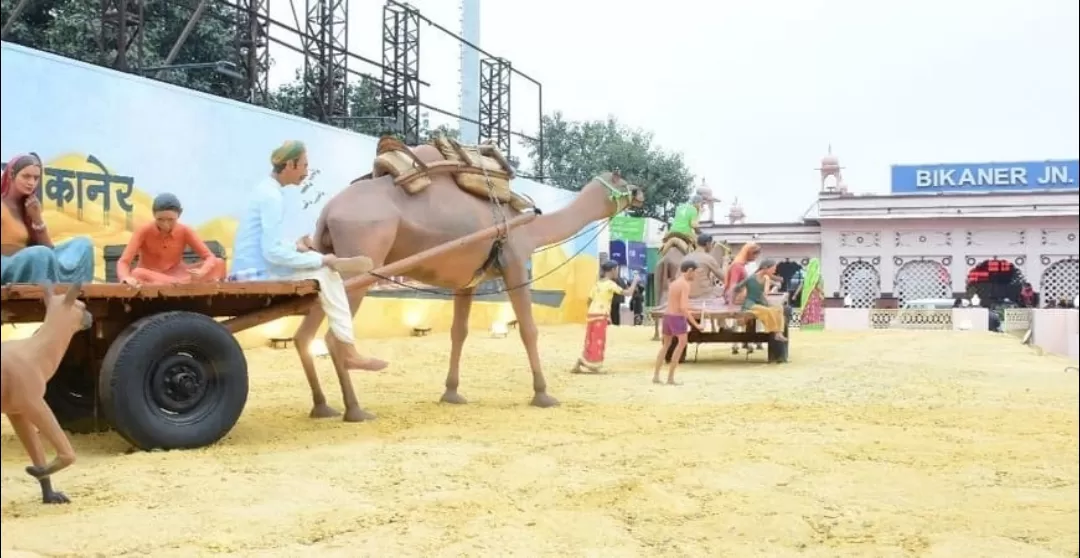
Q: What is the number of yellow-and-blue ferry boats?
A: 0